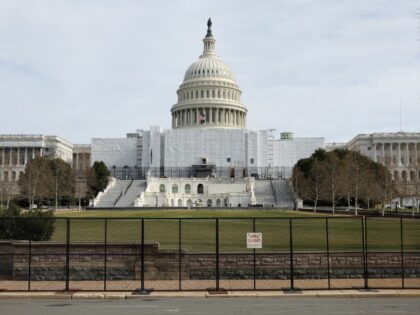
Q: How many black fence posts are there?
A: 11